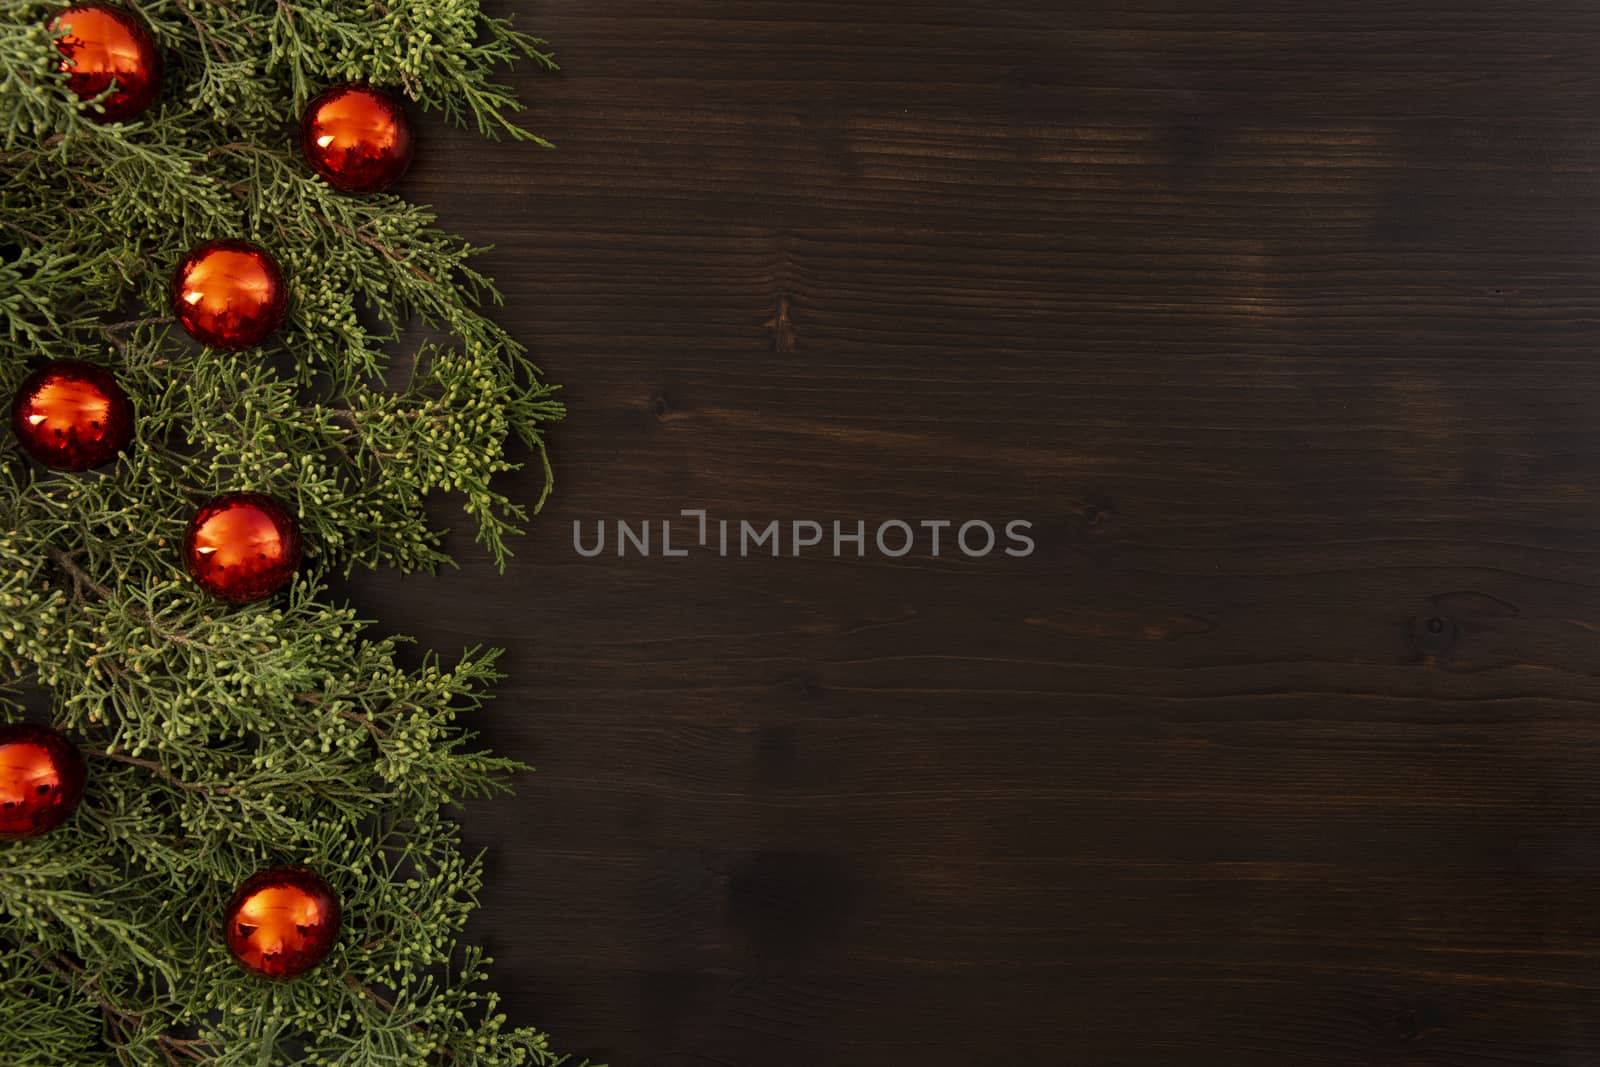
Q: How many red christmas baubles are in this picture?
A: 7